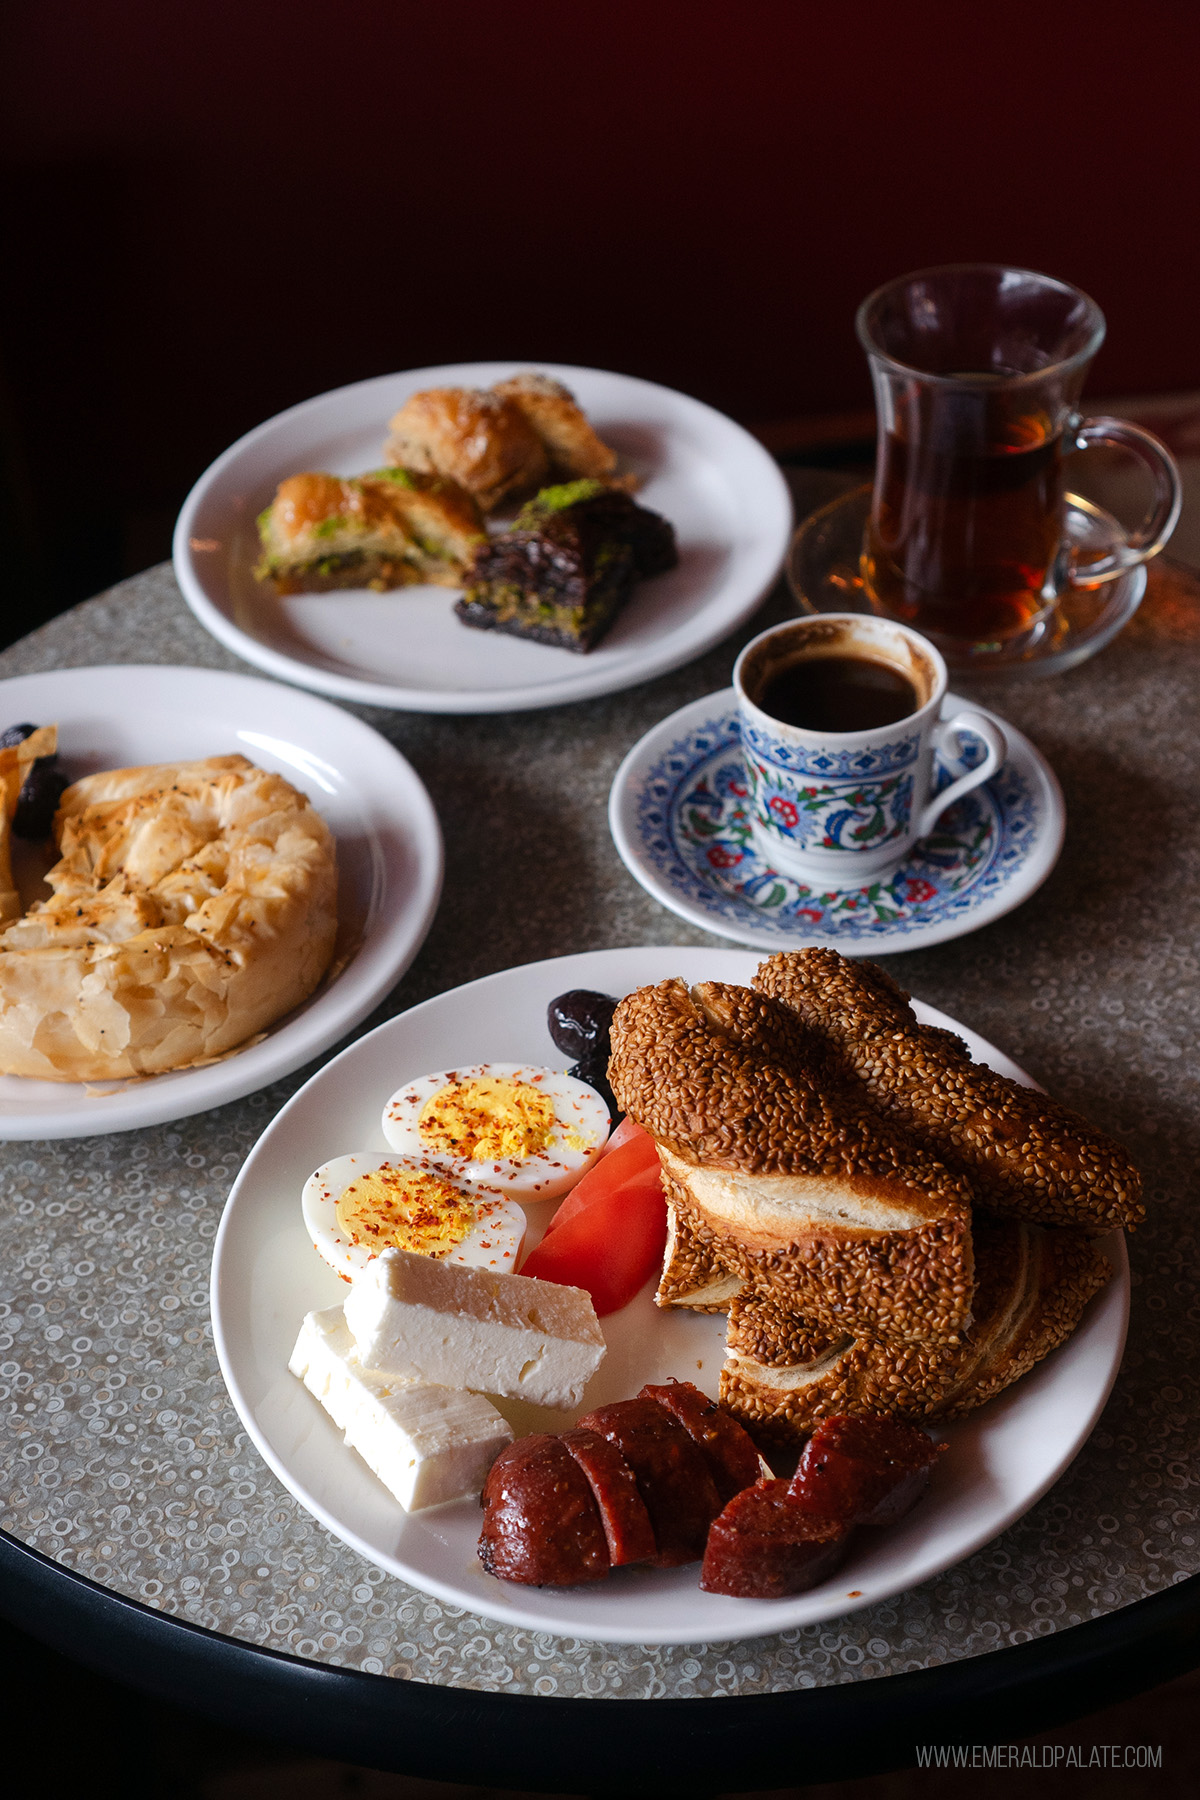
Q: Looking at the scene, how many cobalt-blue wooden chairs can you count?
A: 0